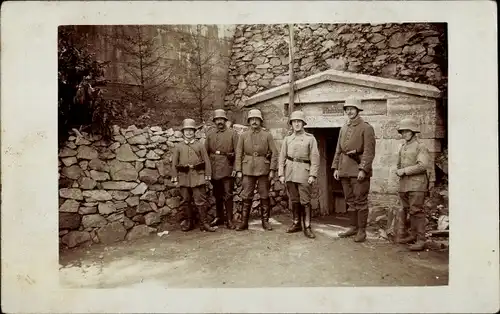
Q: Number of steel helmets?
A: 6